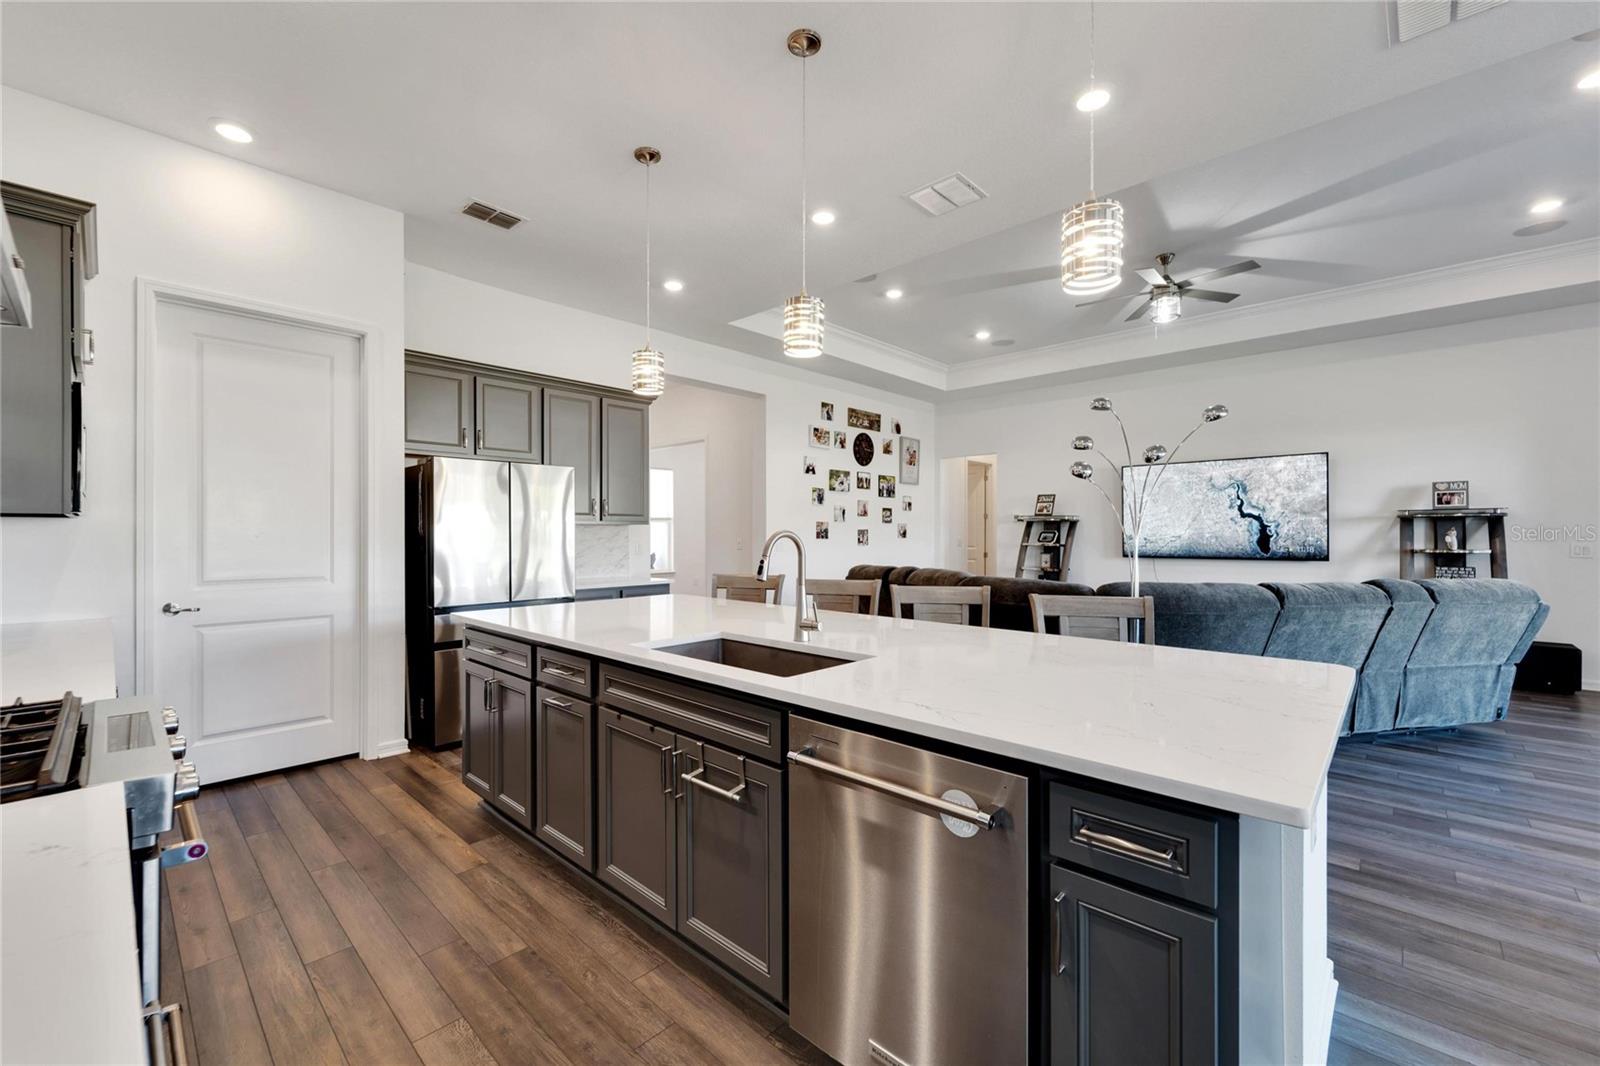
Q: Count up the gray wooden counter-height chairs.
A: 4